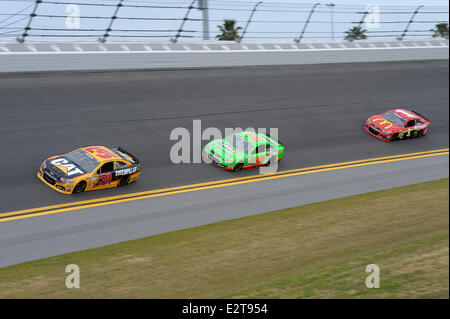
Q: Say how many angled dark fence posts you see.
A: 7